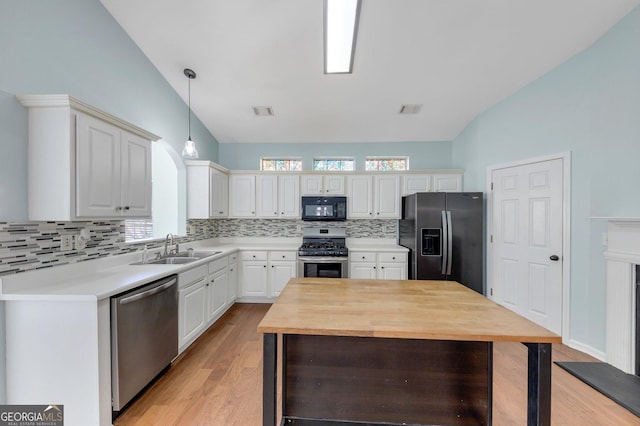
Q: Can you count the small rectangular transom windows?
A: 3